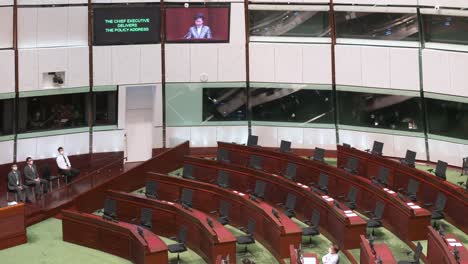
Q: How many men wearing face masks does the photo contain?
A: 3